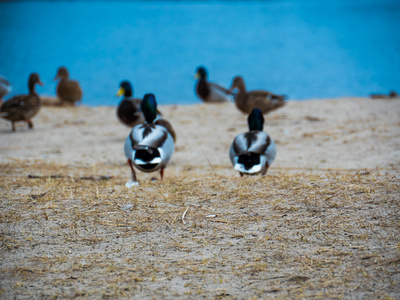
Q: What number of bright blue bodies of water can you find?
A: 1